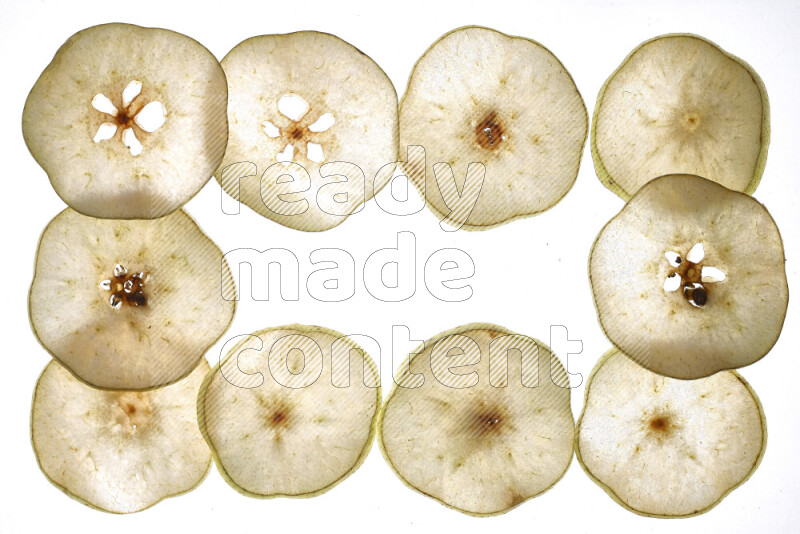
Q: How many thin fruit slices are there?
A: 10